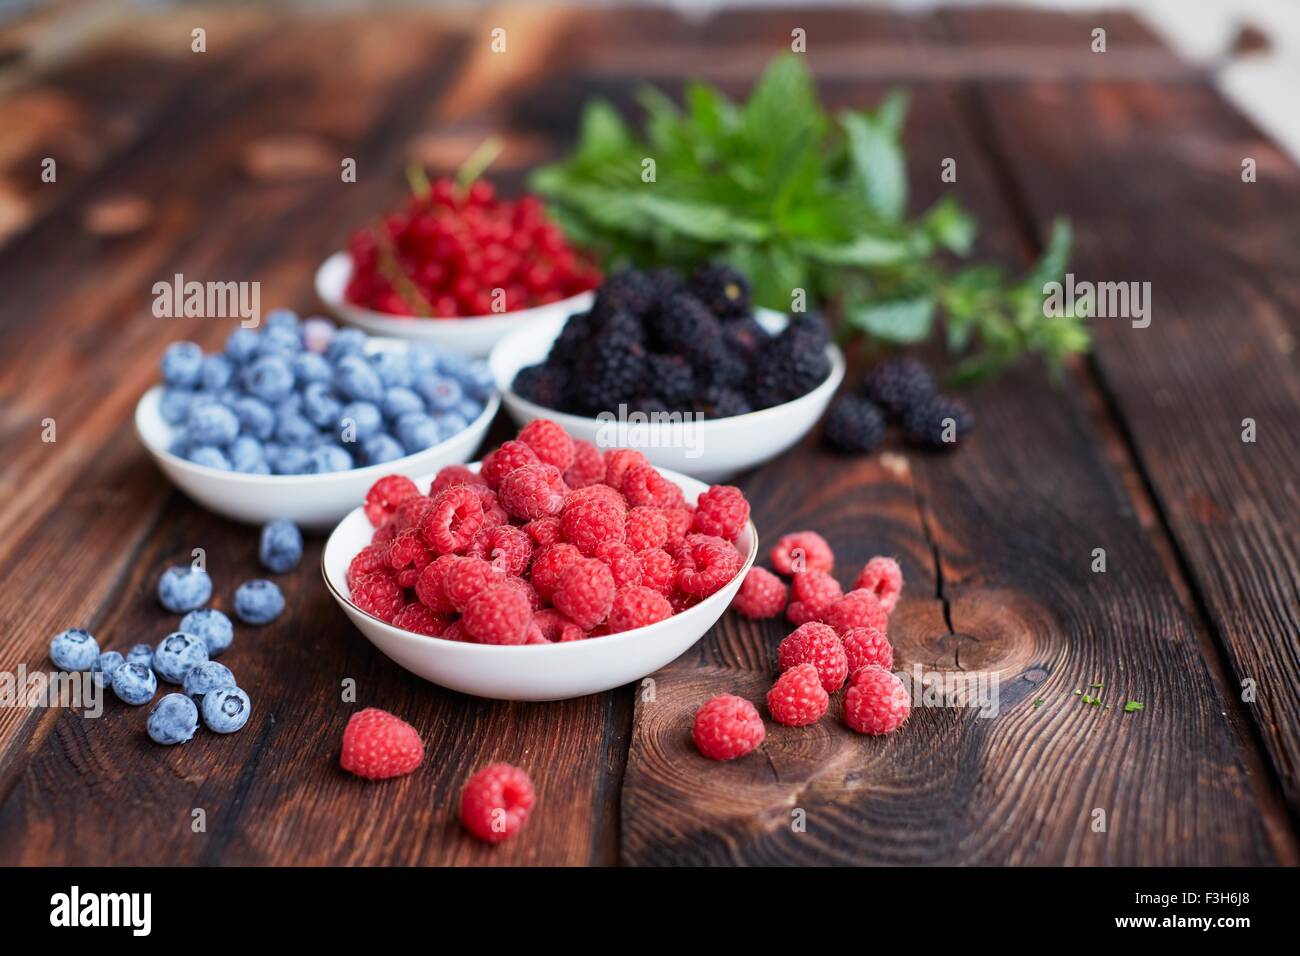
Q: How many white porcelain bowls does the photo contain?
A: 4